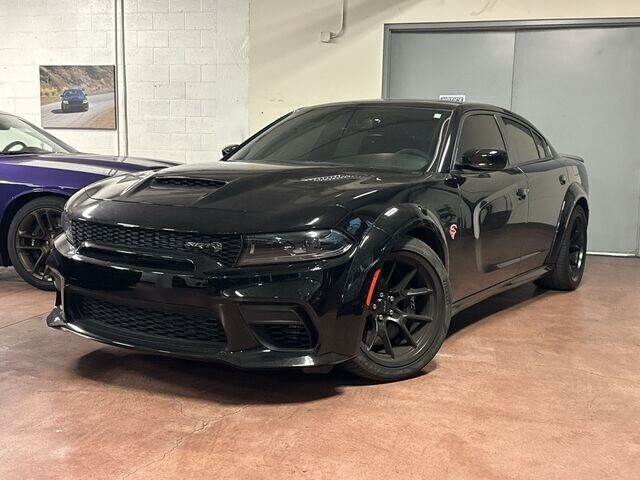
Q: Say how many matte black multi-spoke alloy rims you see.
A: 2